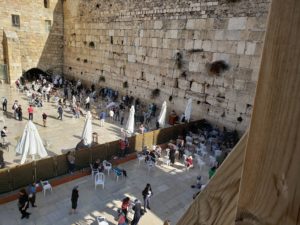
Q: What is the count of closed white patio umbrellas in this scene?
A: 5